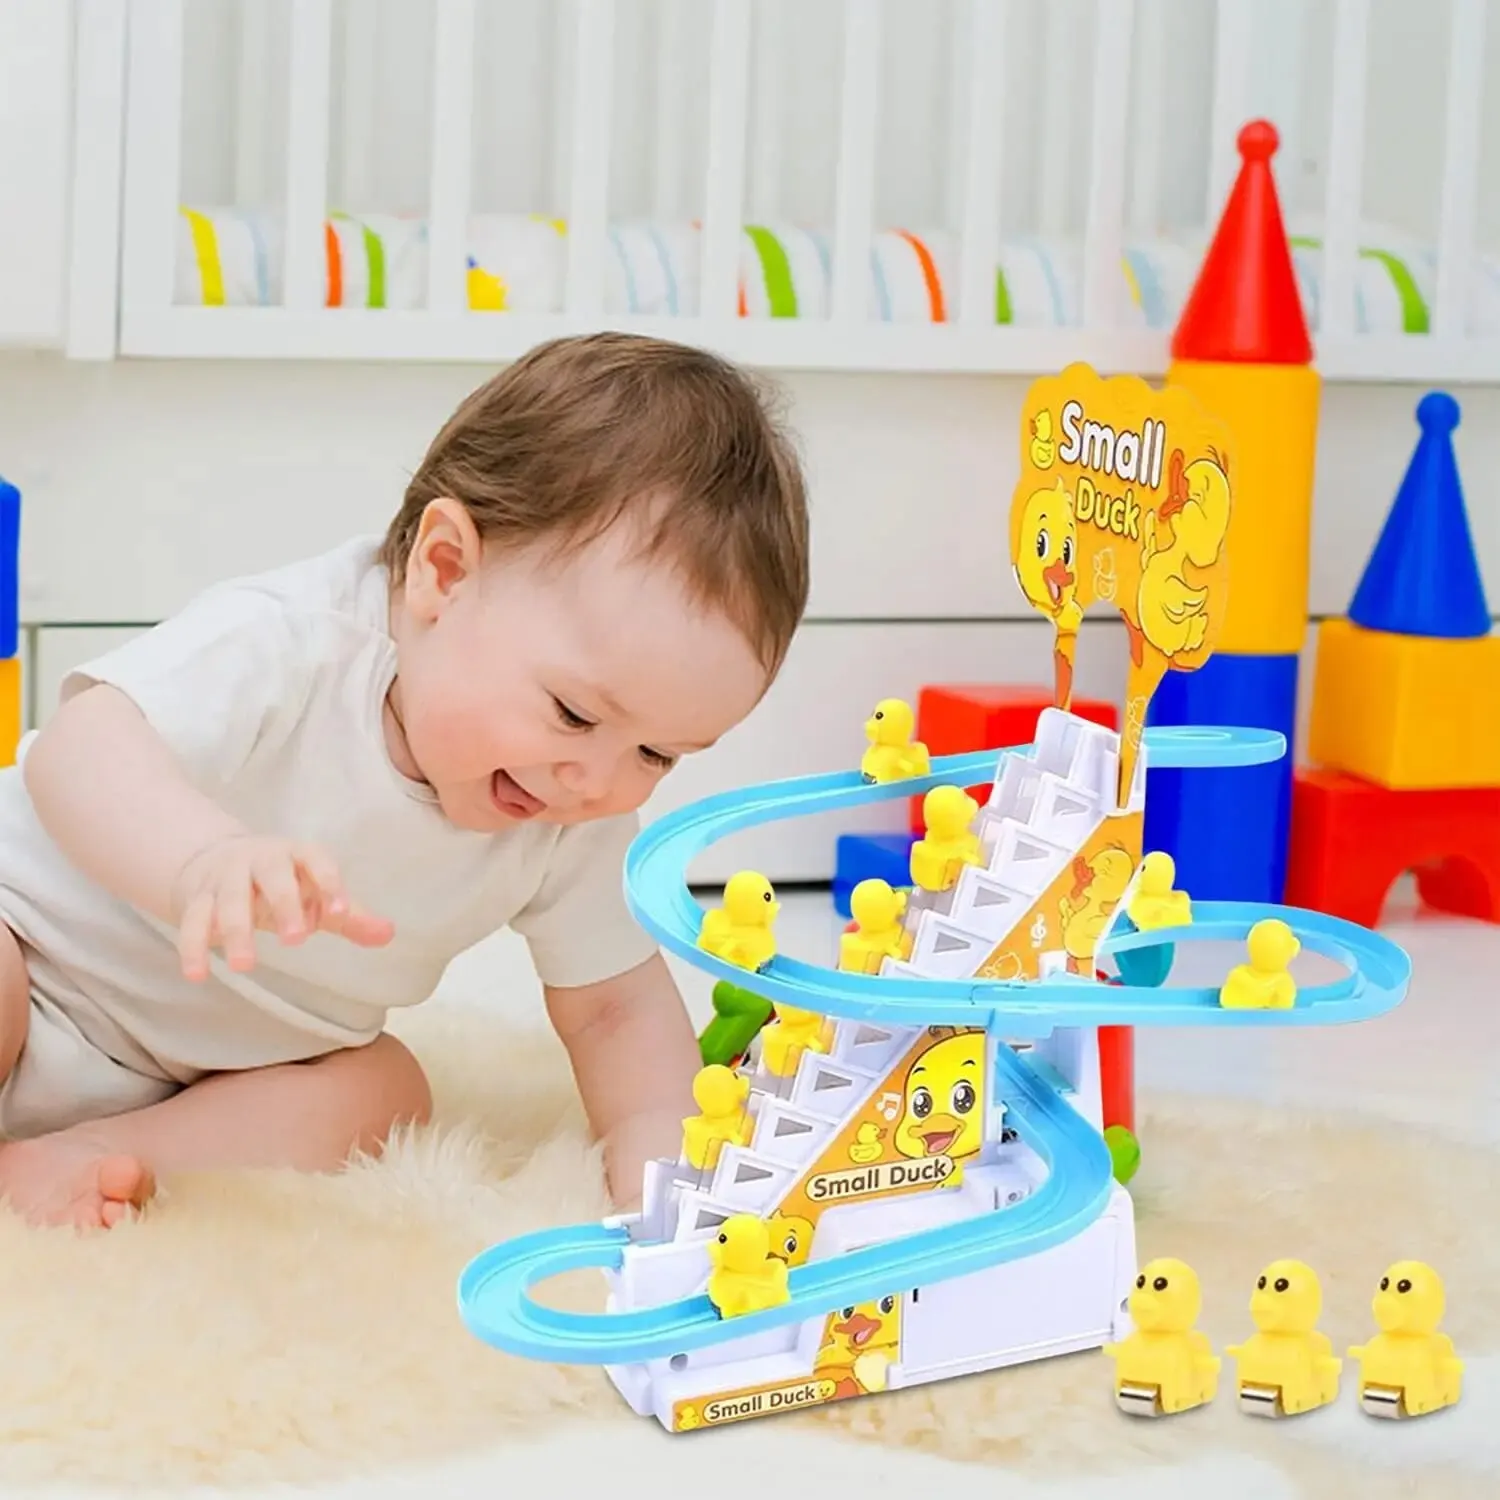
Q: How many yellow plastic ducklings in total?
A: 12